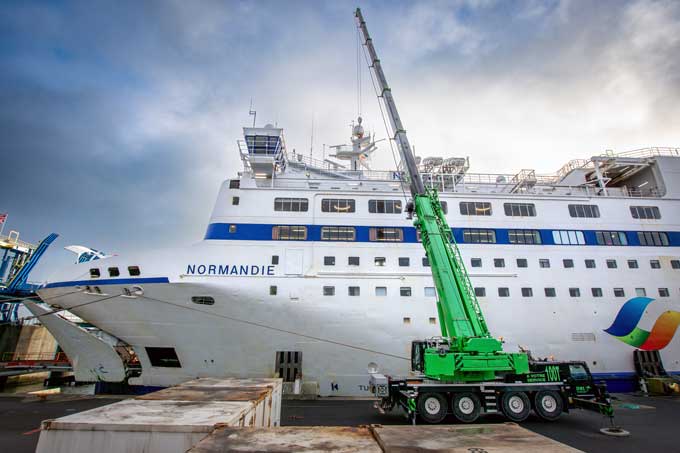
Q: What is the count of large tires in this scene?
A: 4